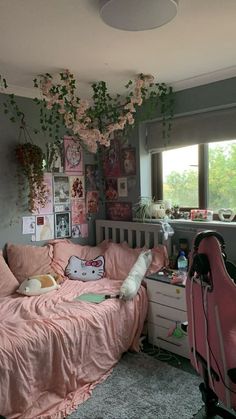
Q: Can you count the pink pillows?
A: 4